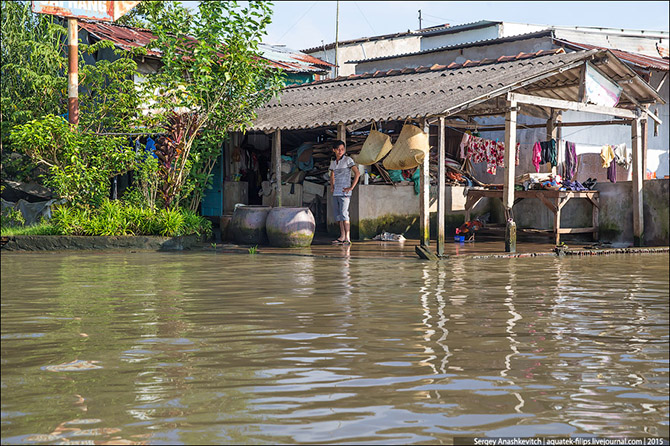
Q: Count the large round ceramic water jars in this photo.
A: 2